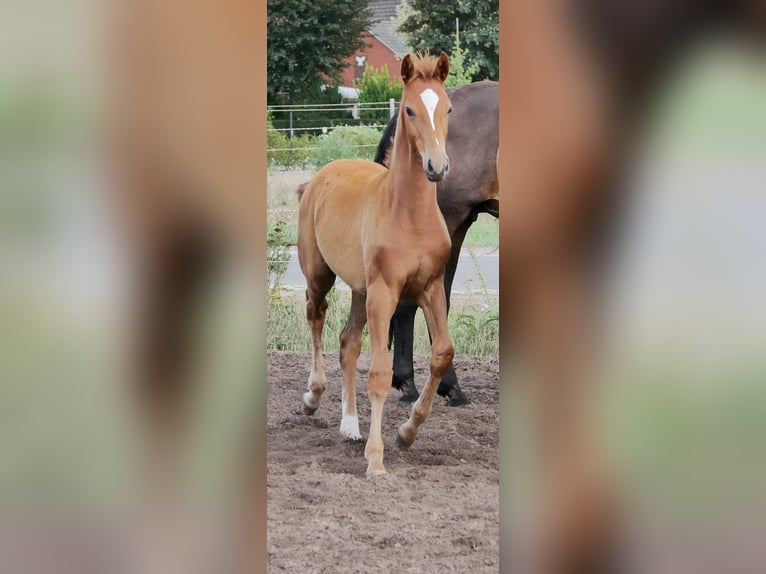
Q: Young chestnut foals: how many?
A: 1